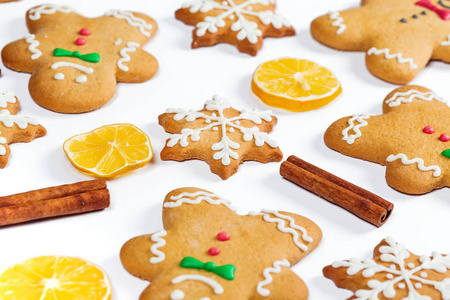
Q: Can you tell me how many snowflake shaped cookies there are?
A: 4